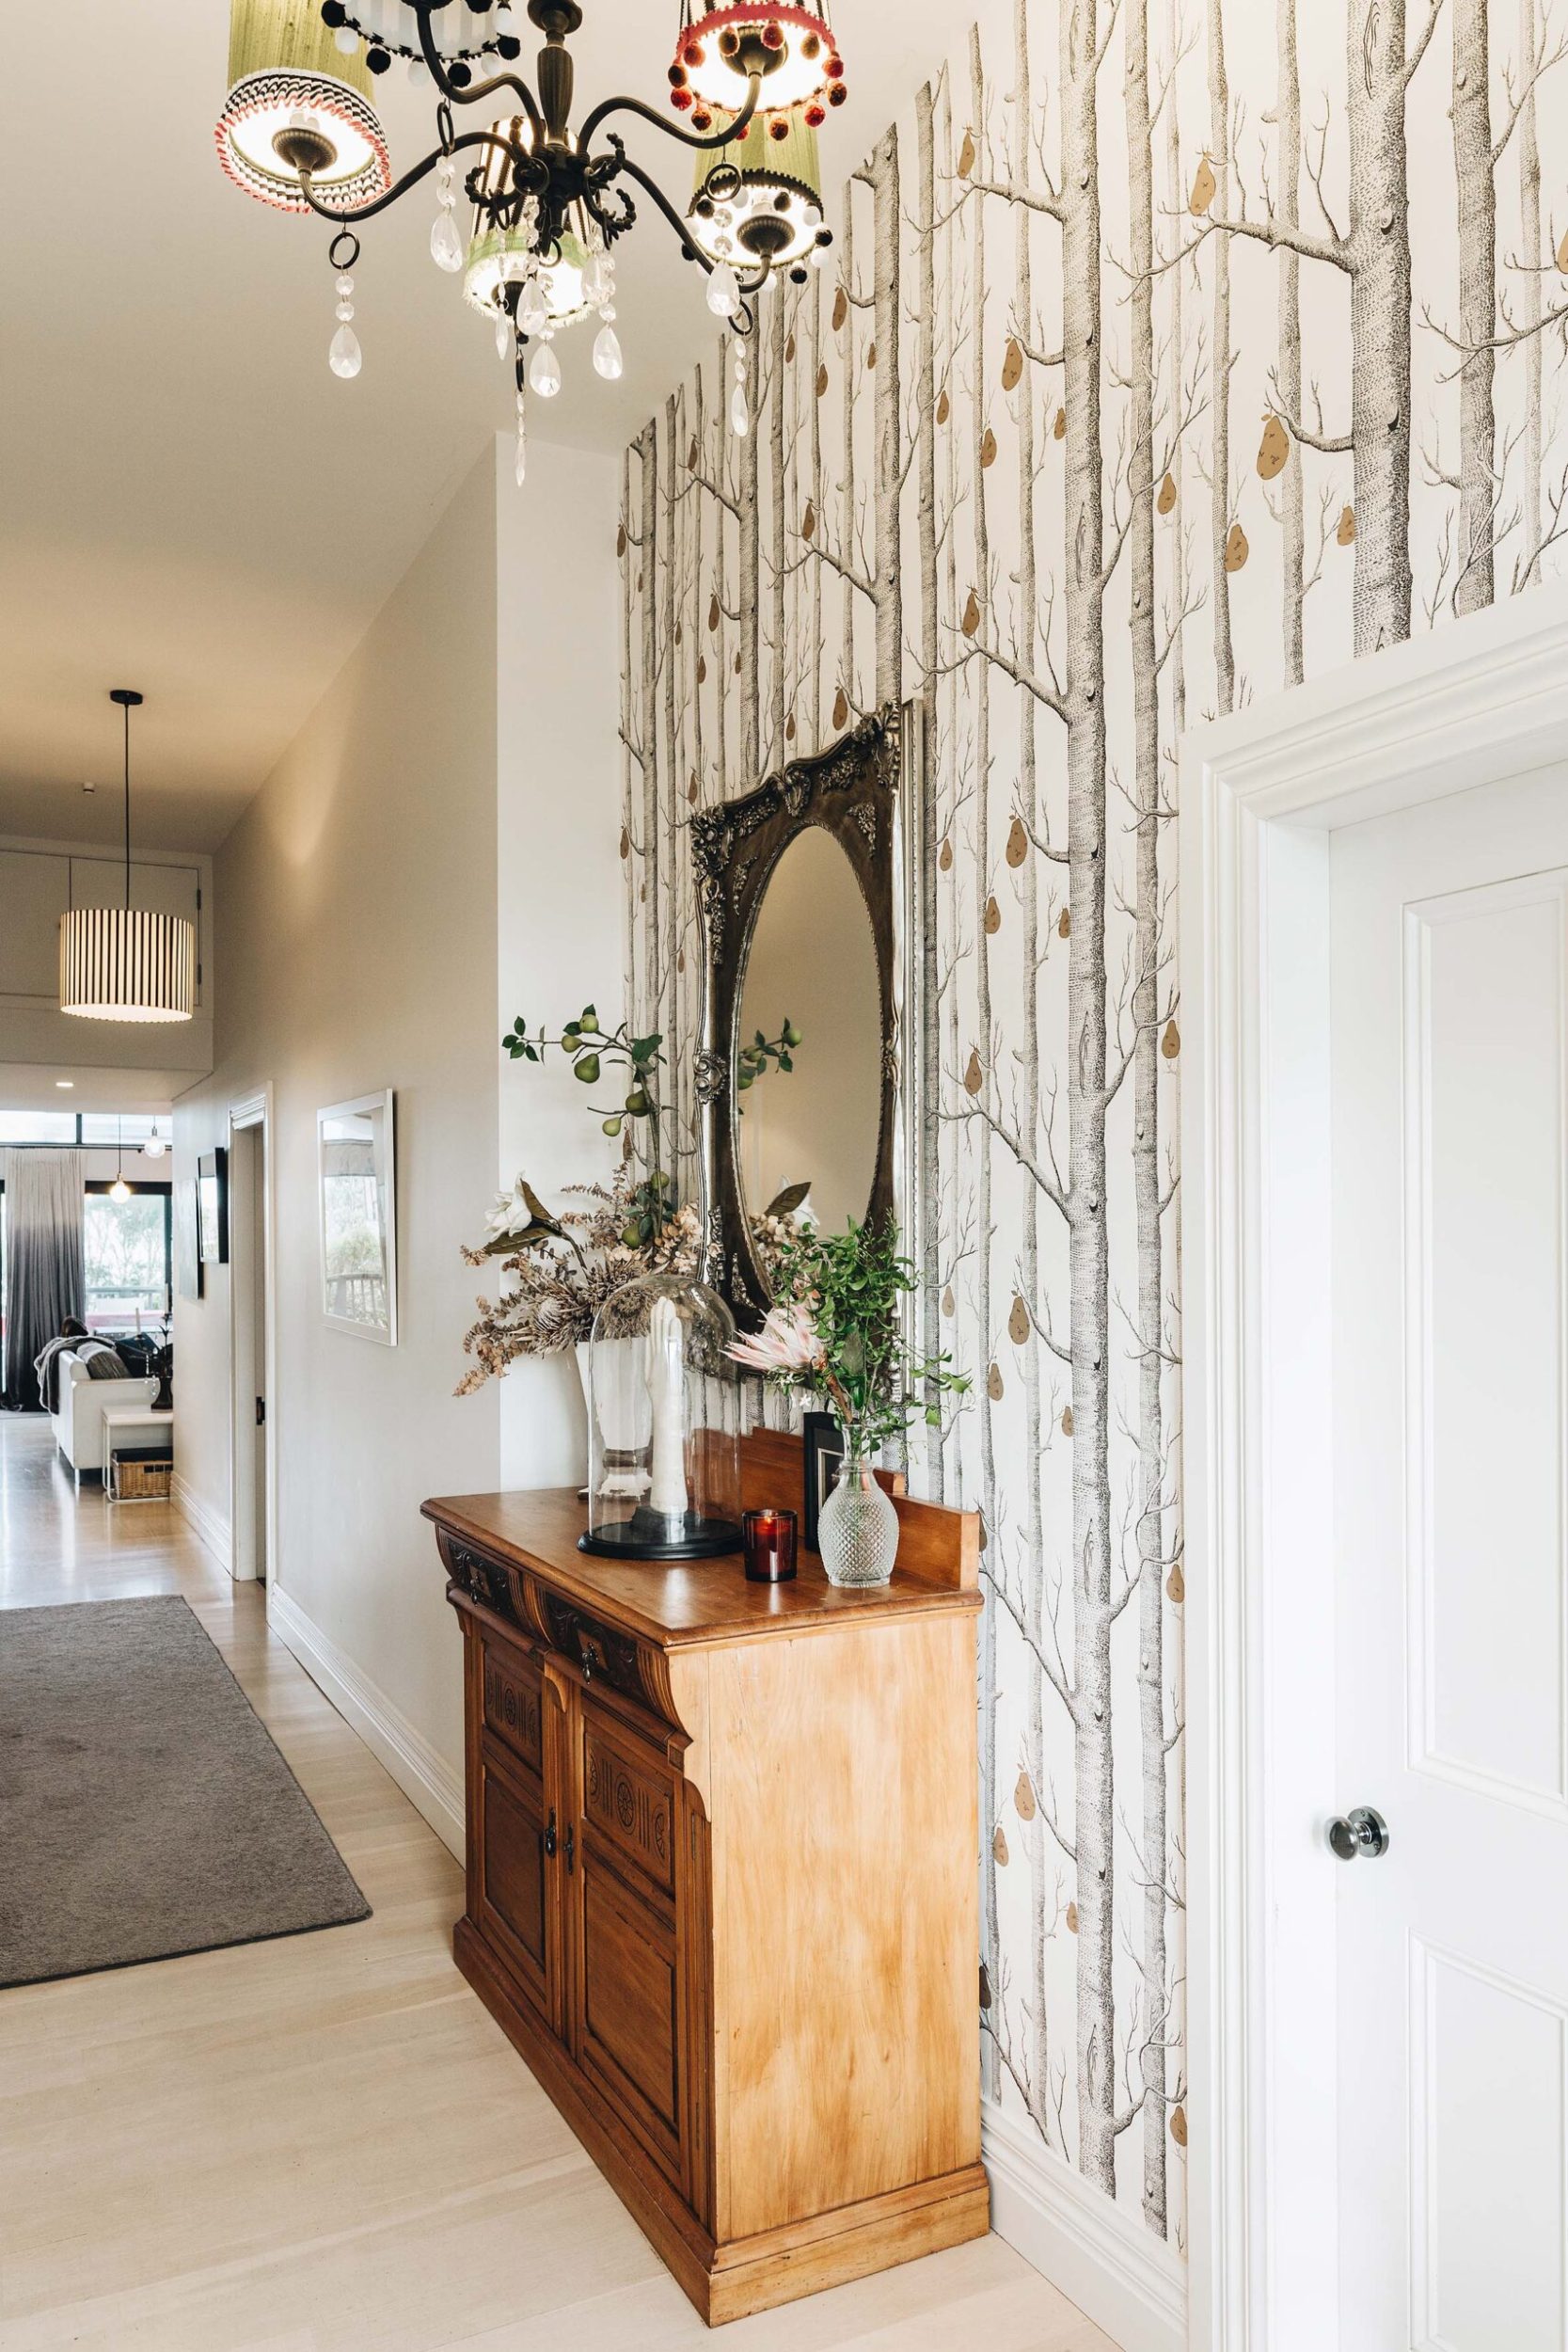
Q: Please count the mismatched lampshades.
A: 5